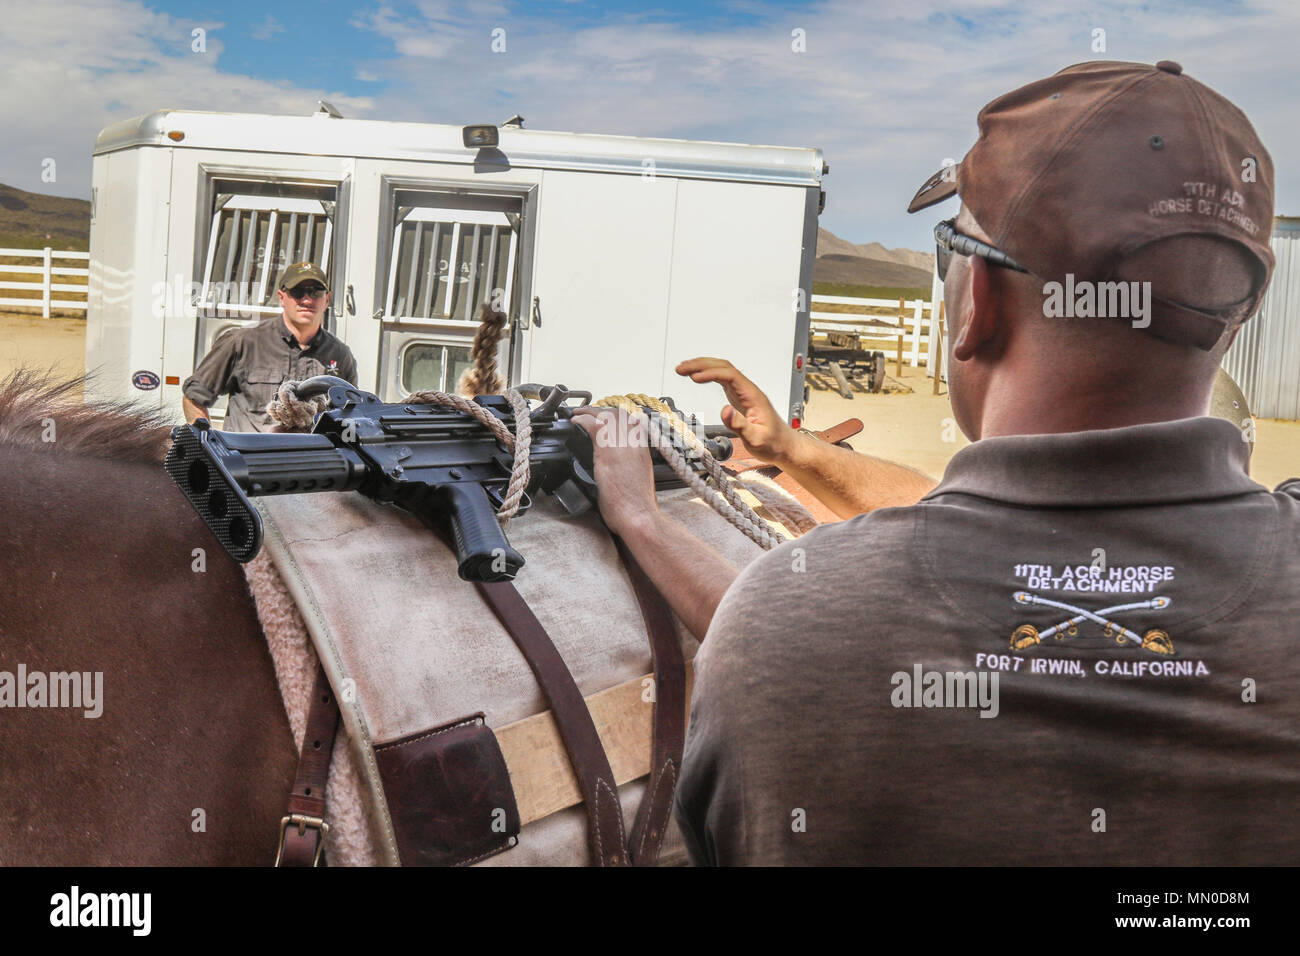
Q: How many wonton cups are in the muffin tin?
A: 0